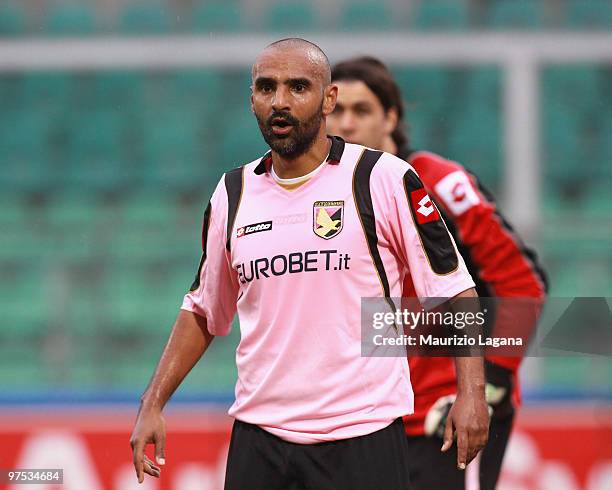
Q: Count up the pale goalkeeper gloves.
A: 1